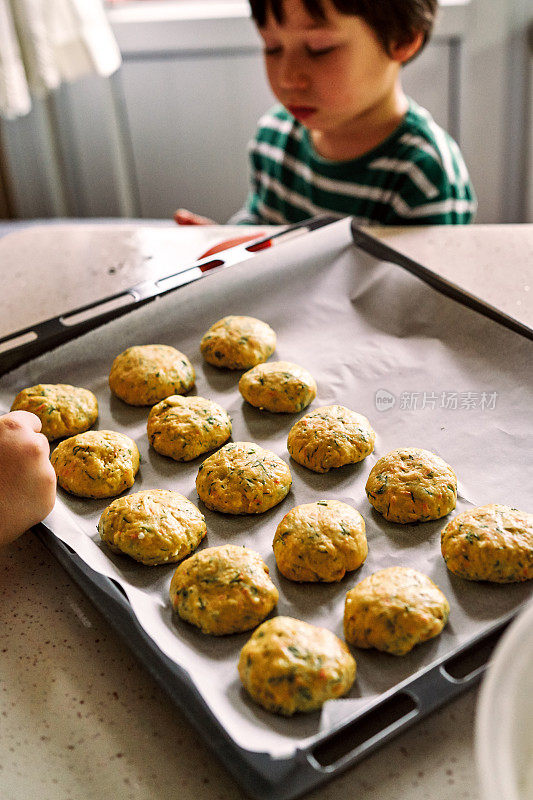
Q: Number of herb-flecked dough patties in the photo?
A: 15